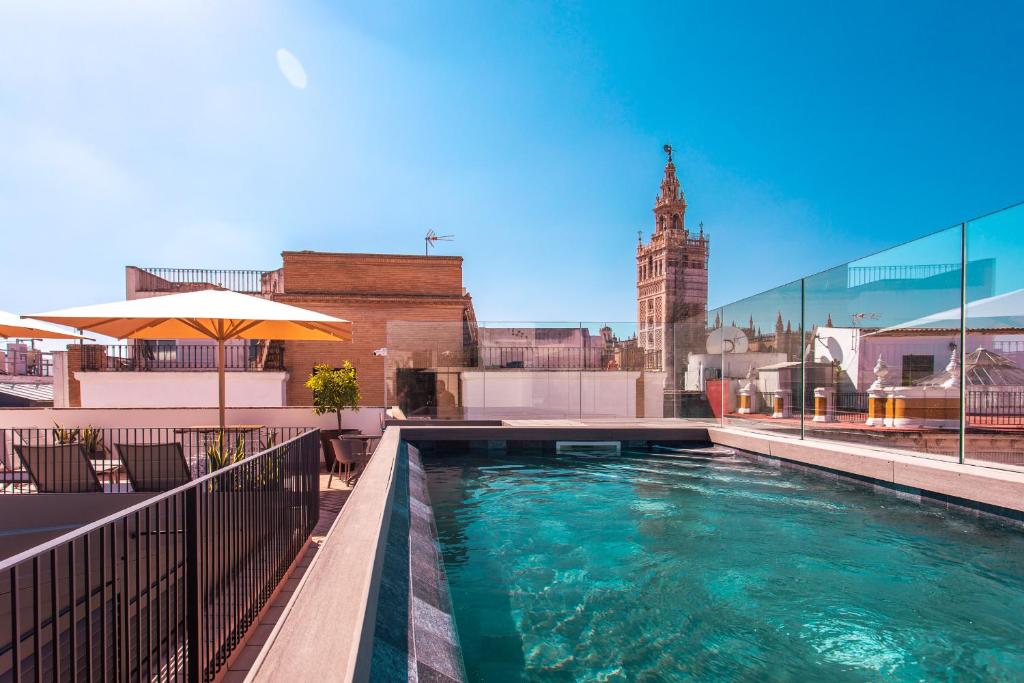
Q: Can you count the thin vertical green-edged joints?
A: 2